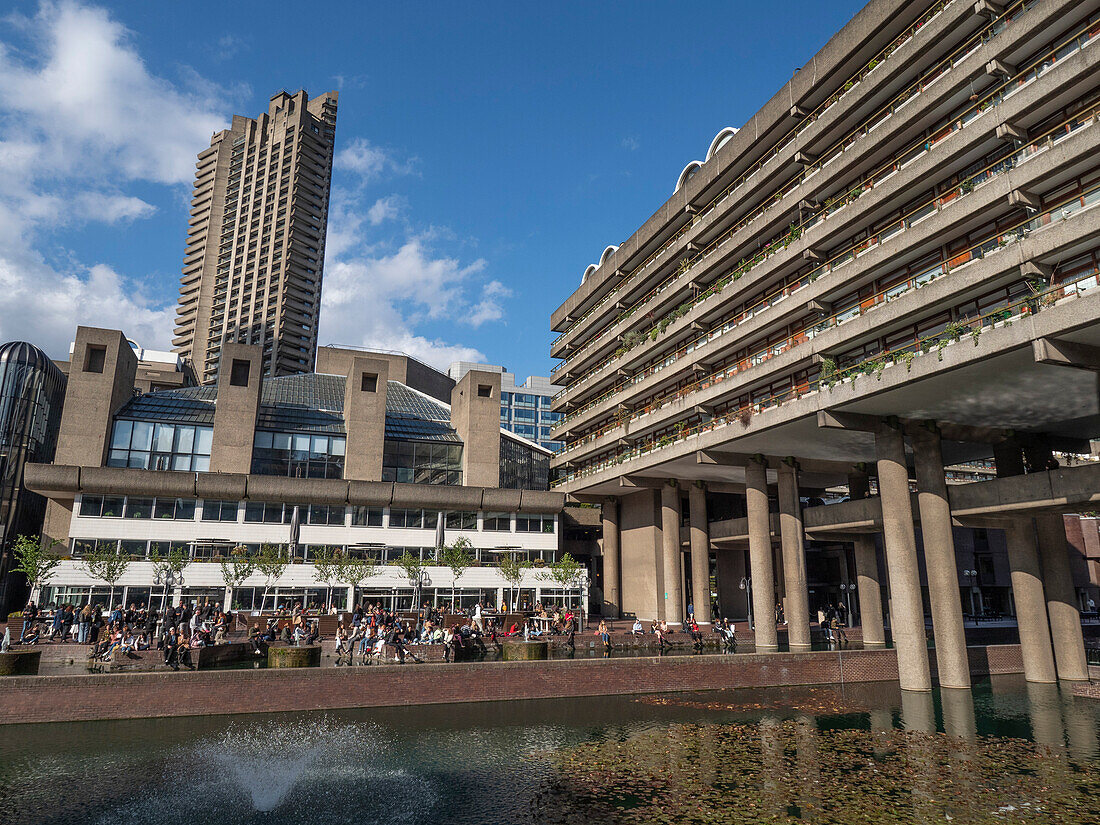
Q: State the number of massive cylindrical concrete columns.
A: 10